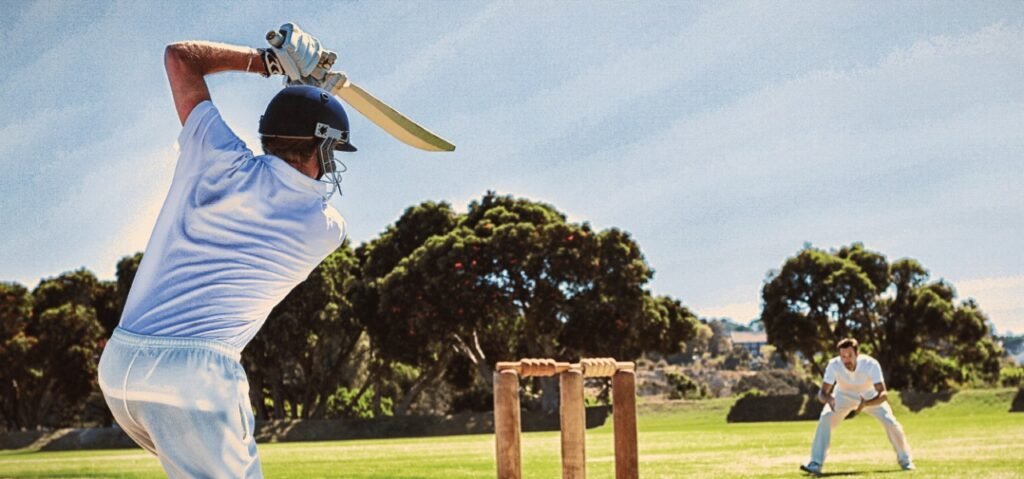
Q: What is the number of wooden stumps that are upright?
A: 3